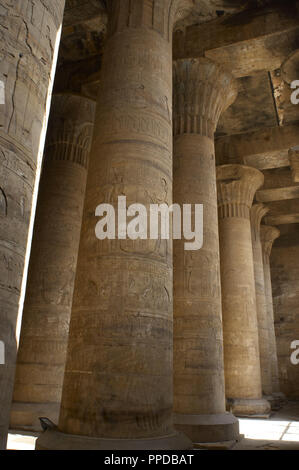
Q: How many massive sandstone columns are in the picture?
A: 7